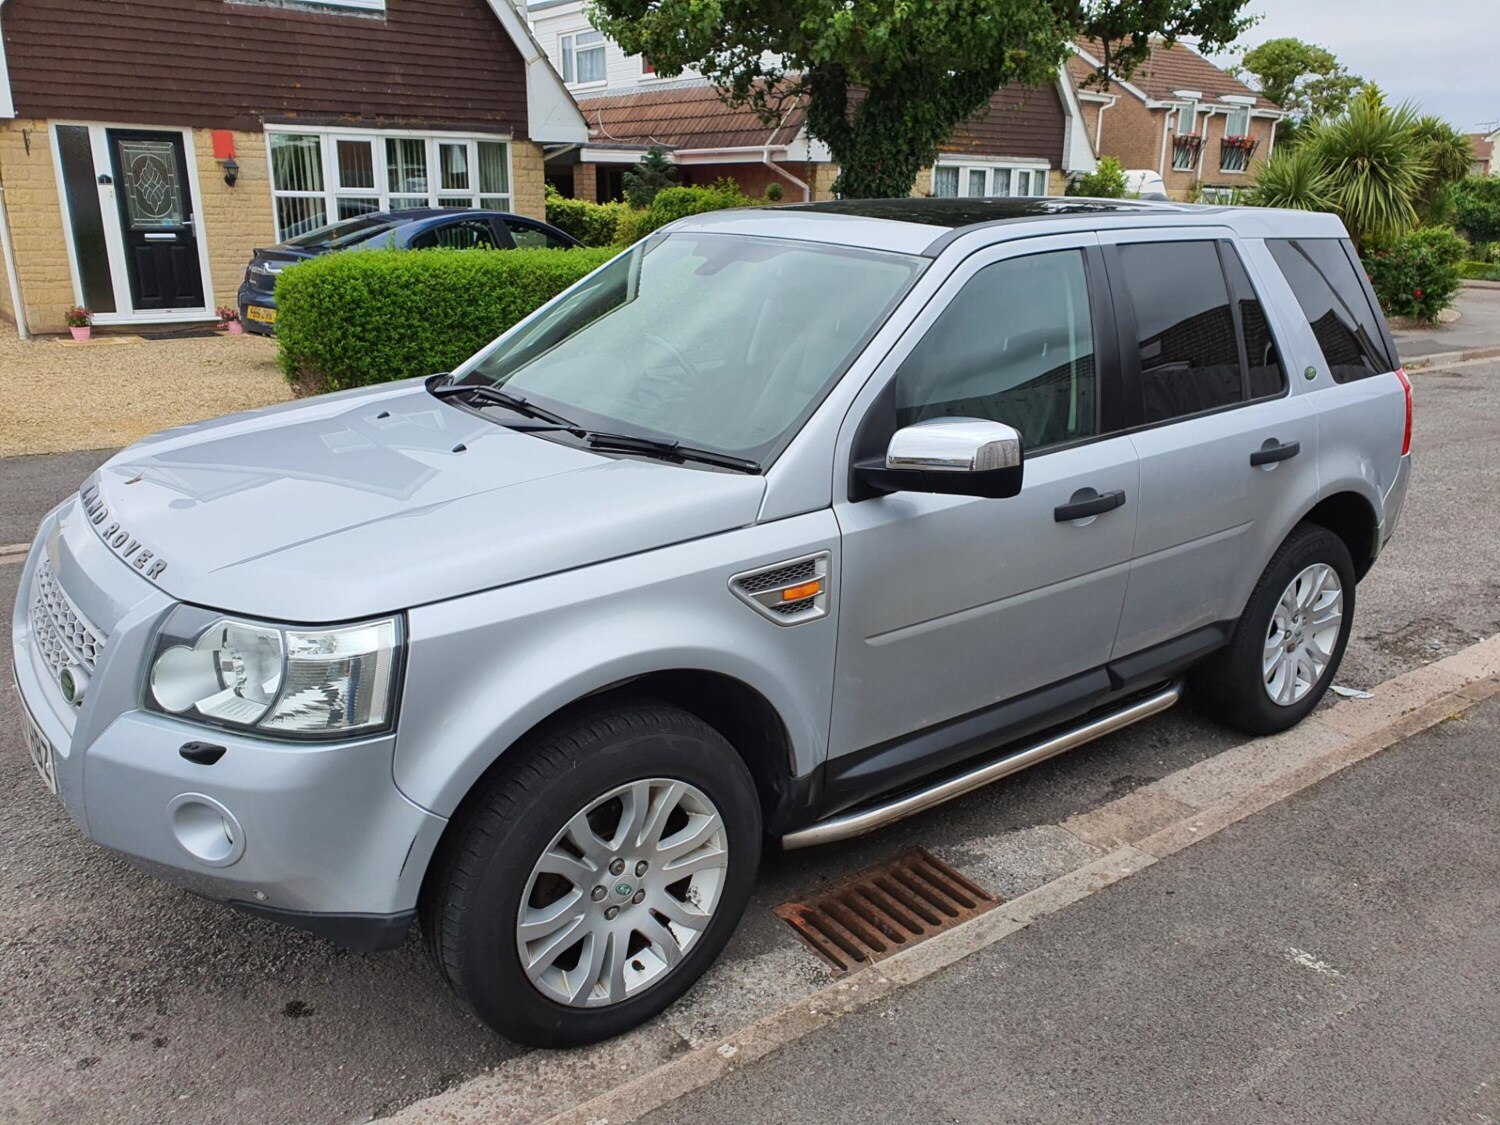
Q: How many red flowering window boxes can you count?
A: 2